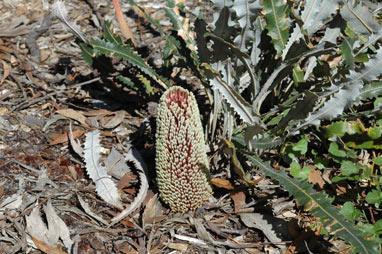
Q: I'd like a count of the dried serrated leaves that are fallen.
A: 2